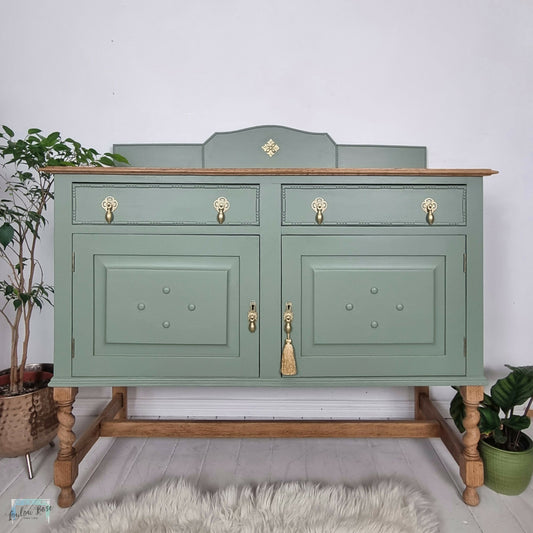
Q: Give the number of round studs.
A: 8